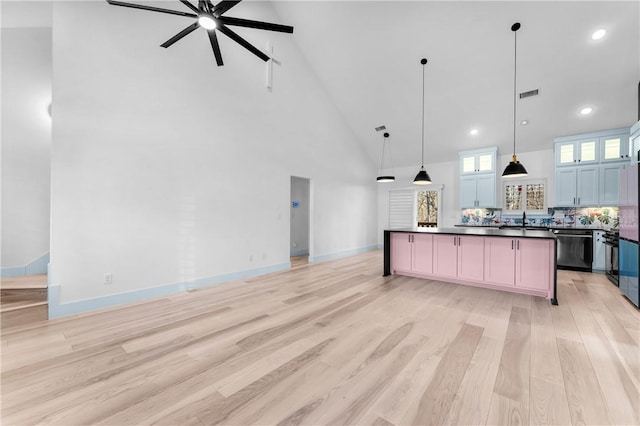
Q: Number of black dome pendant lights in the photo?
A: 2